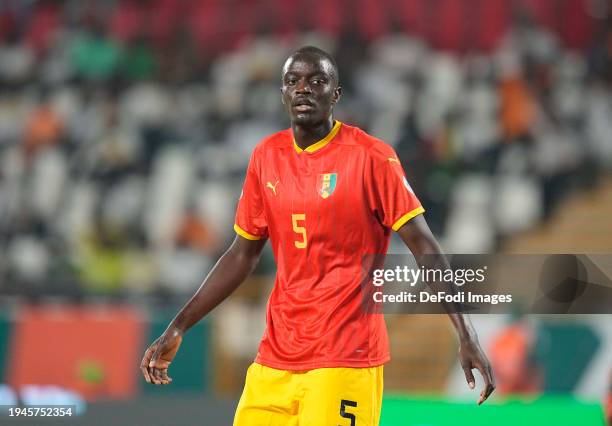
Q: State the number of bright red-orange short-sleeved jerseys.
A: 1